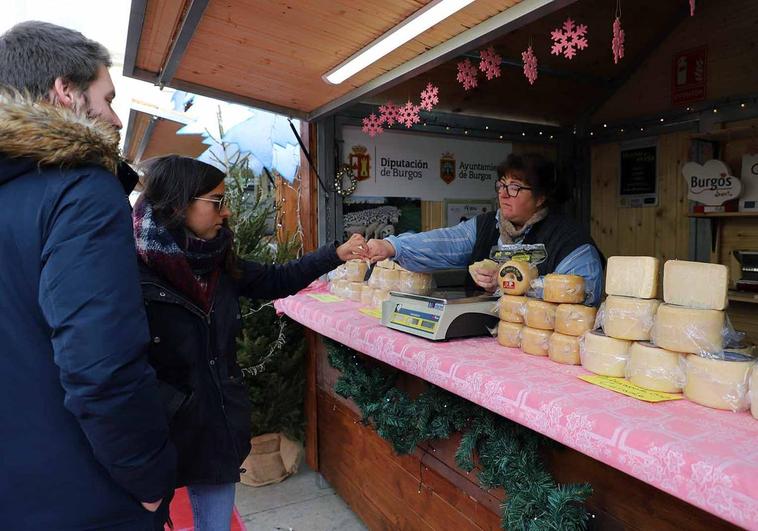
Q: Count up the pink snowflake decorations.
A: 10